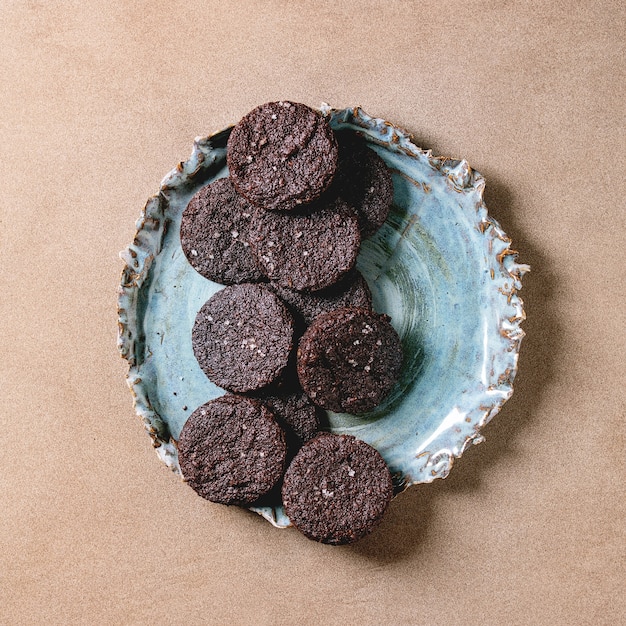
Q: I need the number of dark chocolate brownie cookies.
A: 10